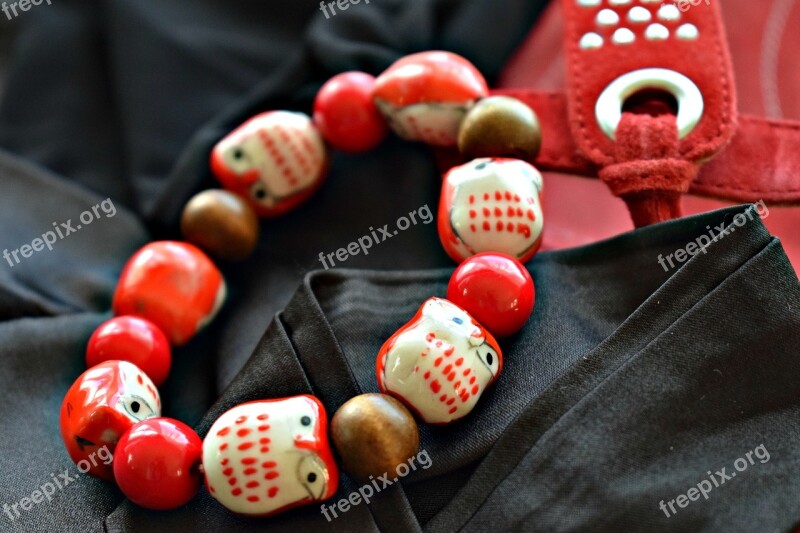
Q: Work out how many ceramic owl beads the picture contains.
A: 7